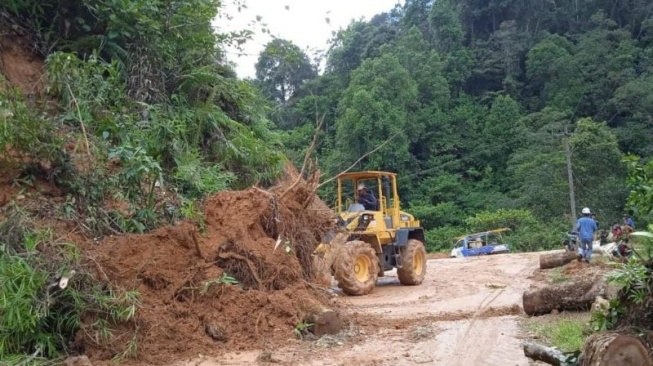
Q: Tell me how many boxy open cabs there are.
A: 1